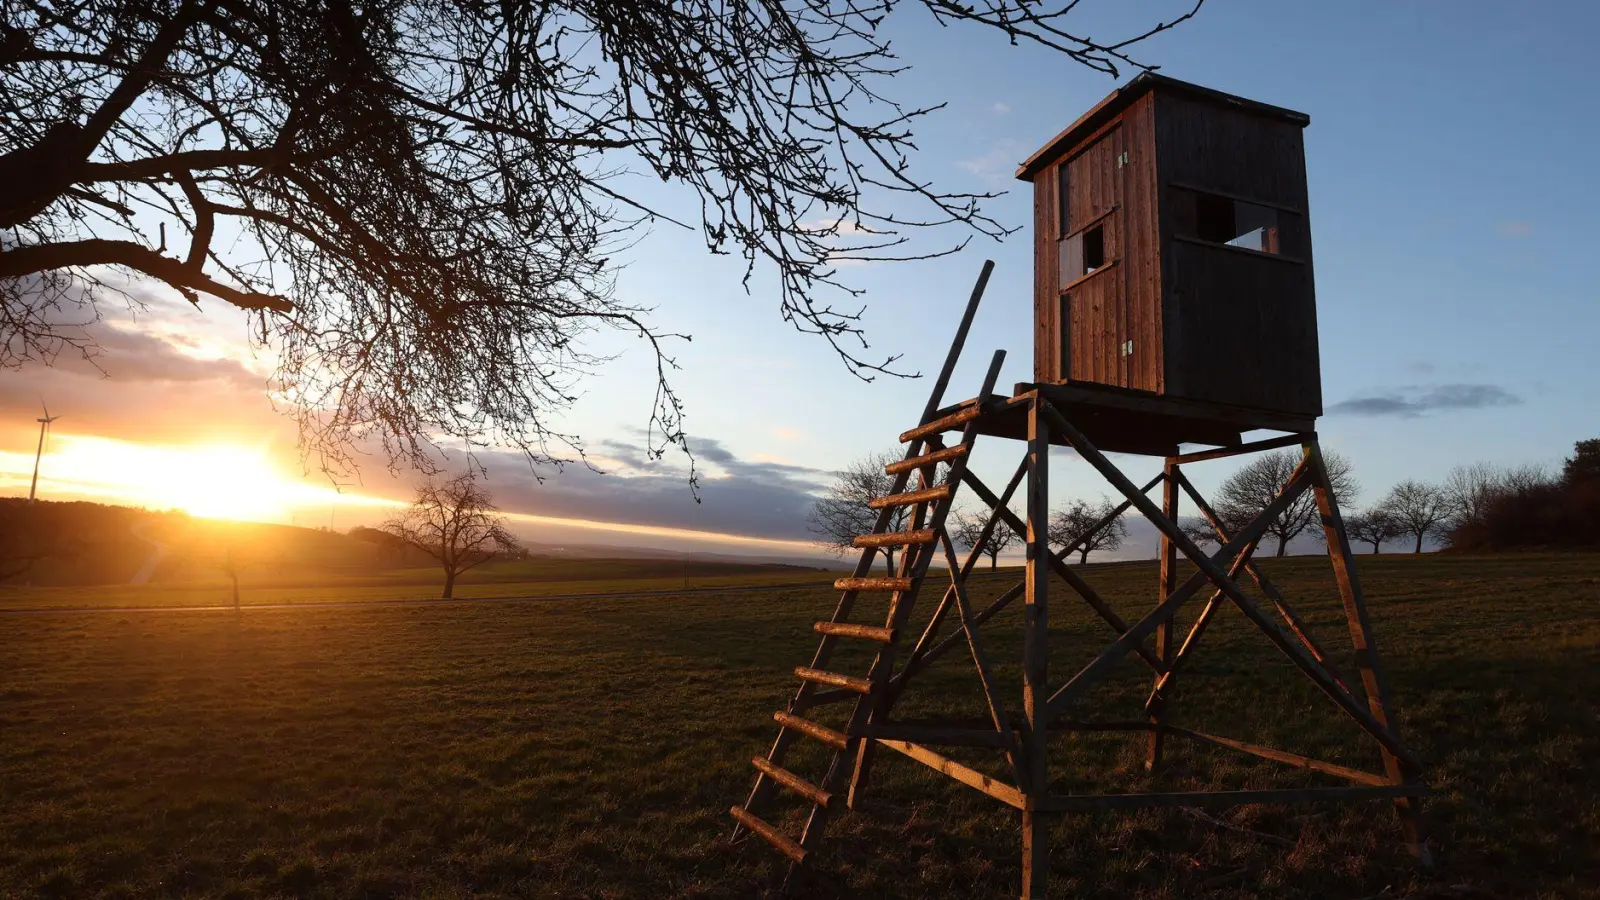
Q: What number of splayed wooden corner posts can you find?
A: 4